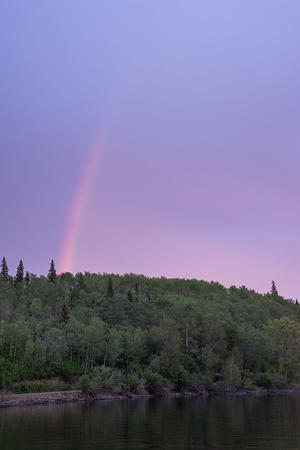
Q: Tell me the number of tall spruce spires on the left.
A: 3